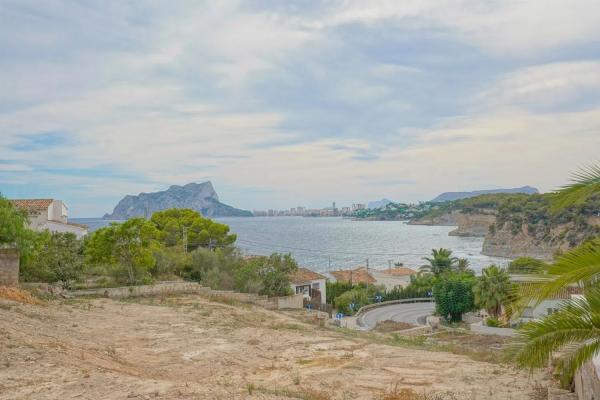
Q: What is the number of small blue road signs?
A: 5